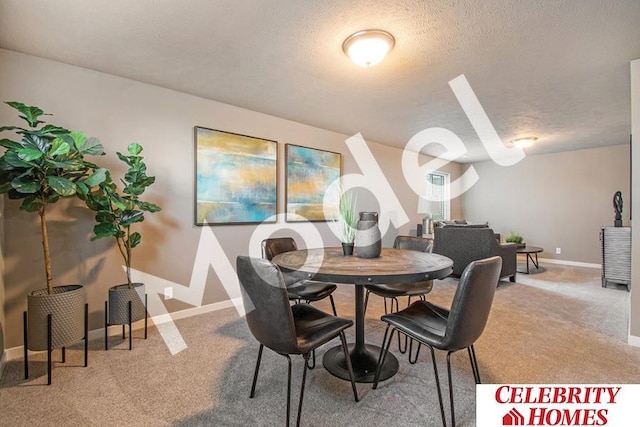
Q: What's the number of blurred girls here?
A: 0